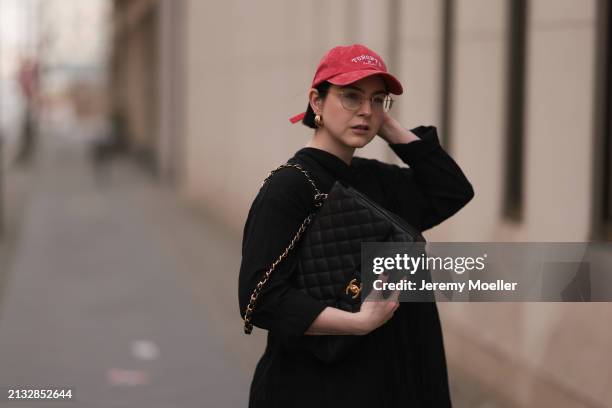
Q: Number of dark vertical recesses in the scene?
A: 3